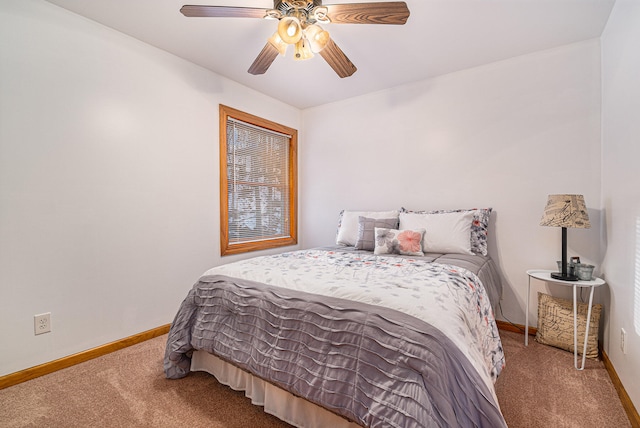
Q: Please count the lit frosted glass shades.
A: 4